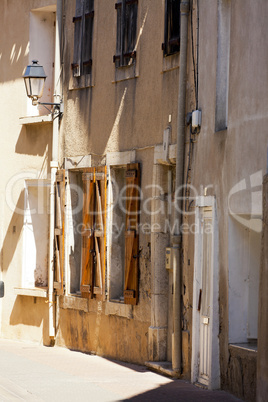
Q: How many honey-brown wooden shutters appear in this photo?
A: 4